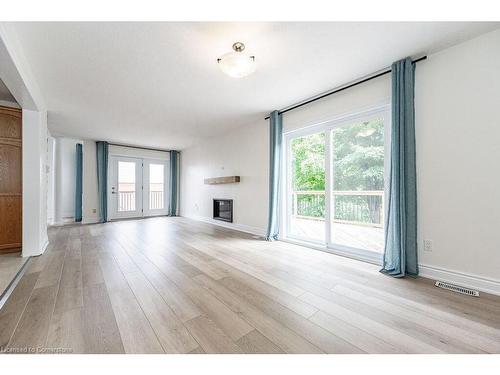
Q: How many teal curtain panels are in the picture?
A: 5